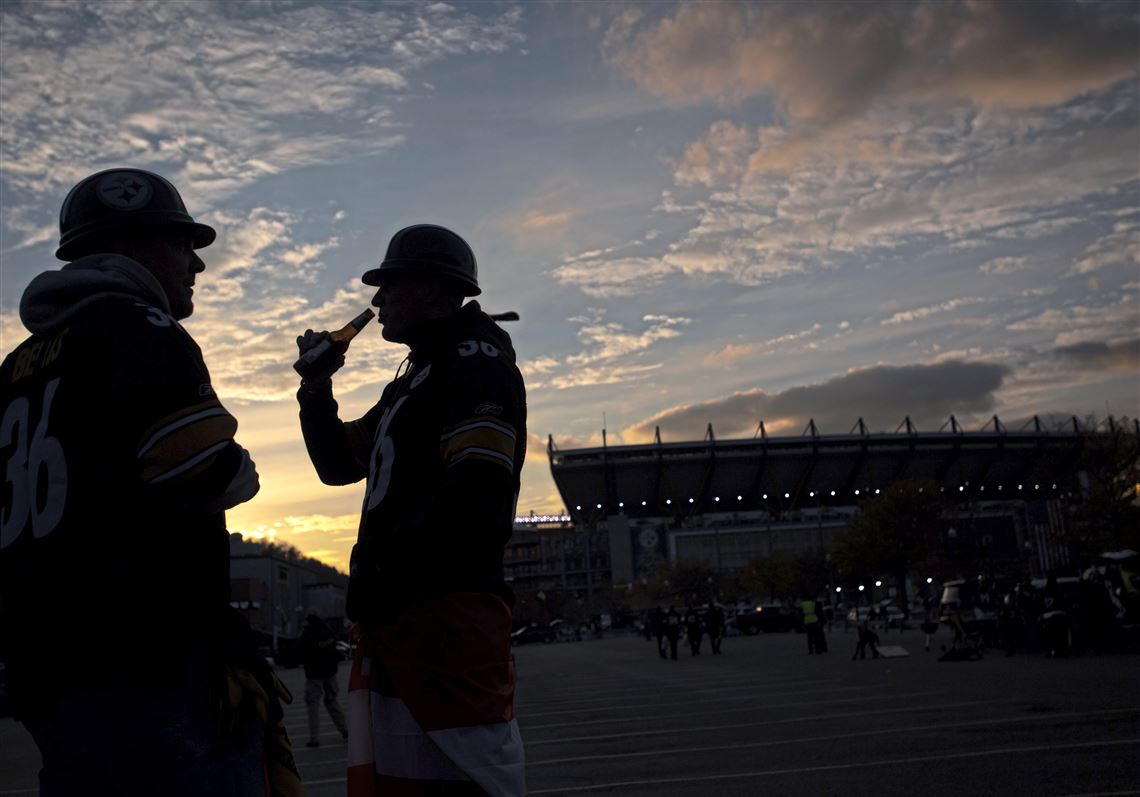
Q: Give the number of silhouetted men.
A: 2